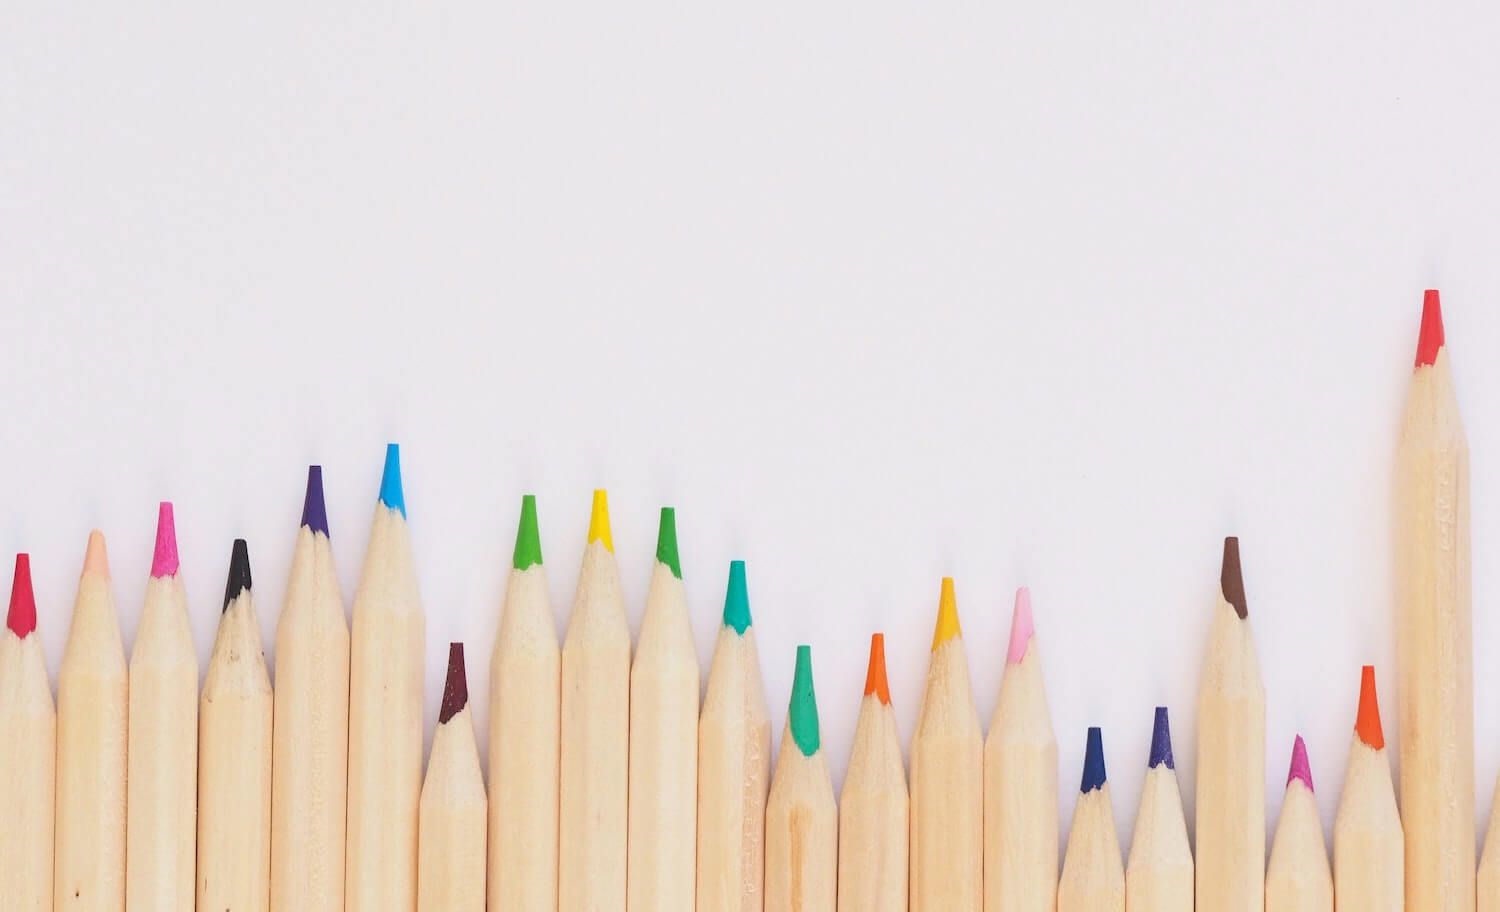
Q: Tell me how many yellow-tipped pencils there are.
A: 2